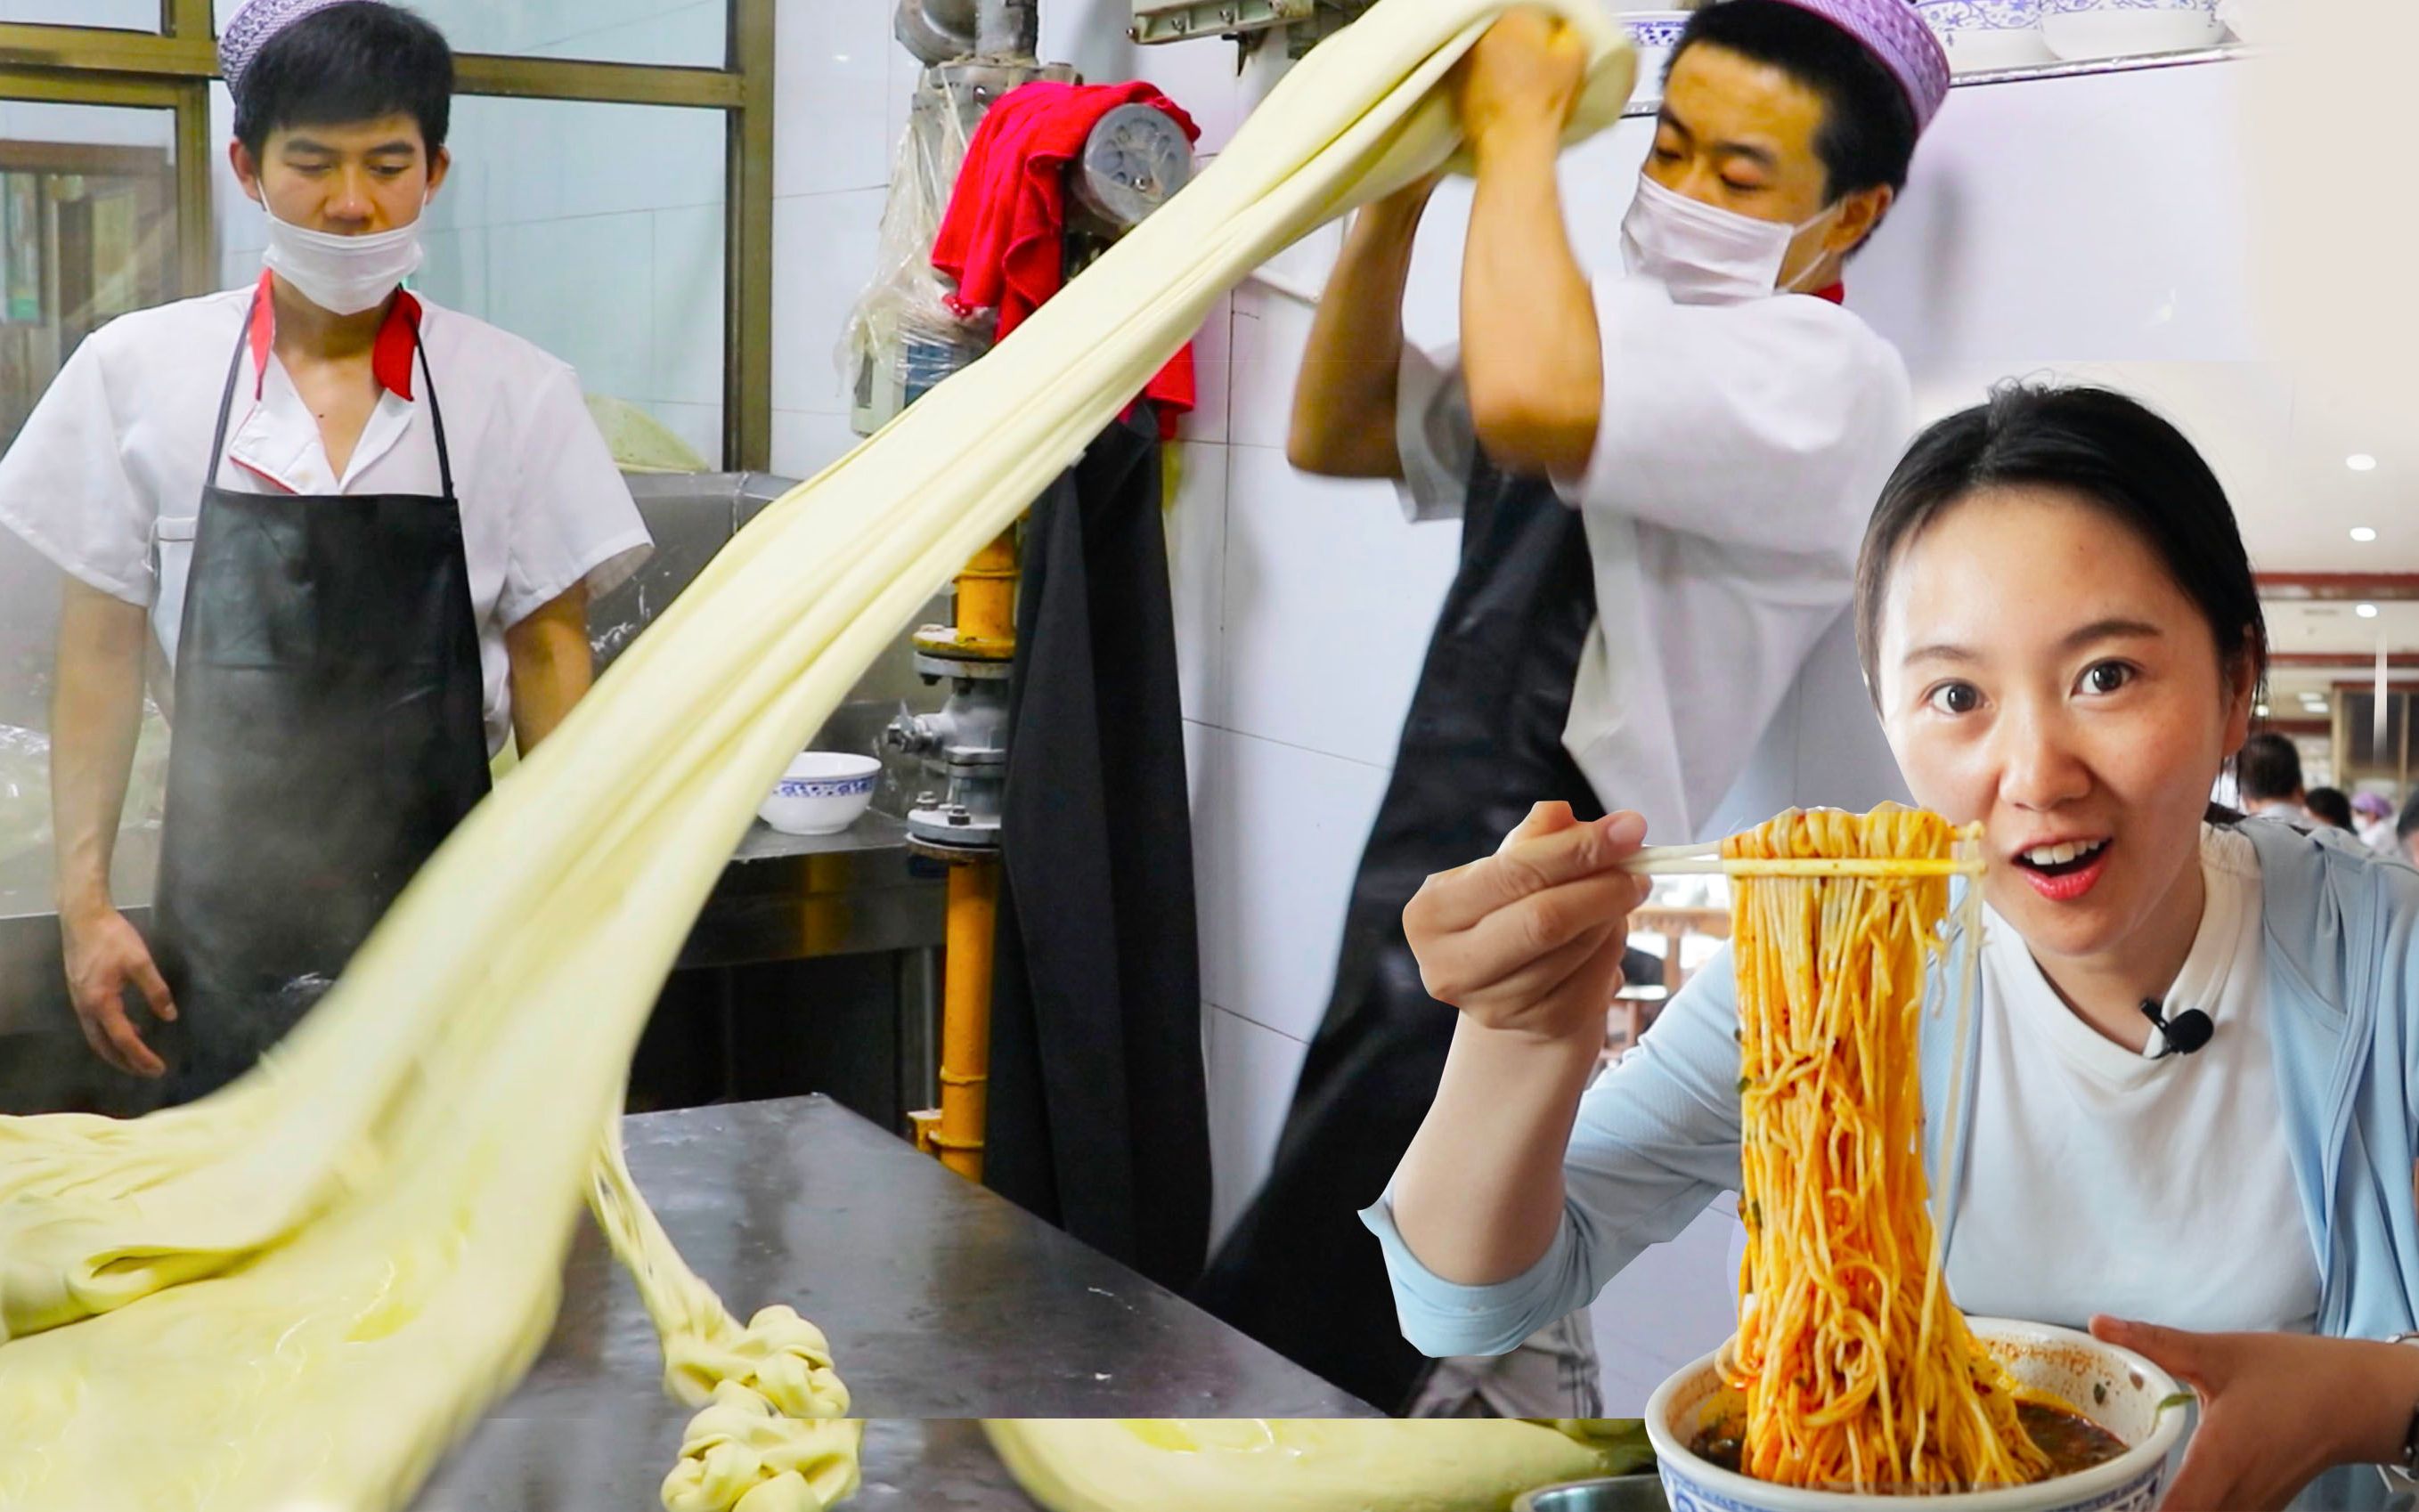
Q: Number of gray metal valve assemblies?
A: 1